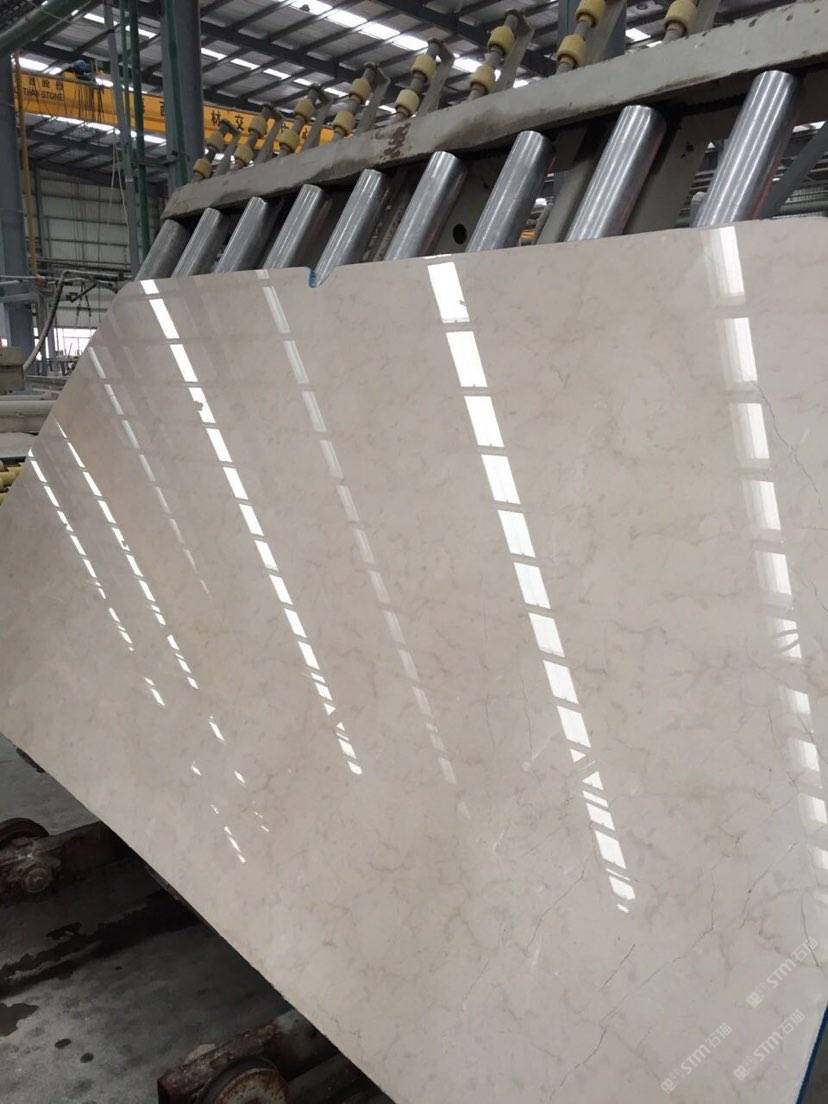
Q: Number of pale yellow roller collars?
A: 15